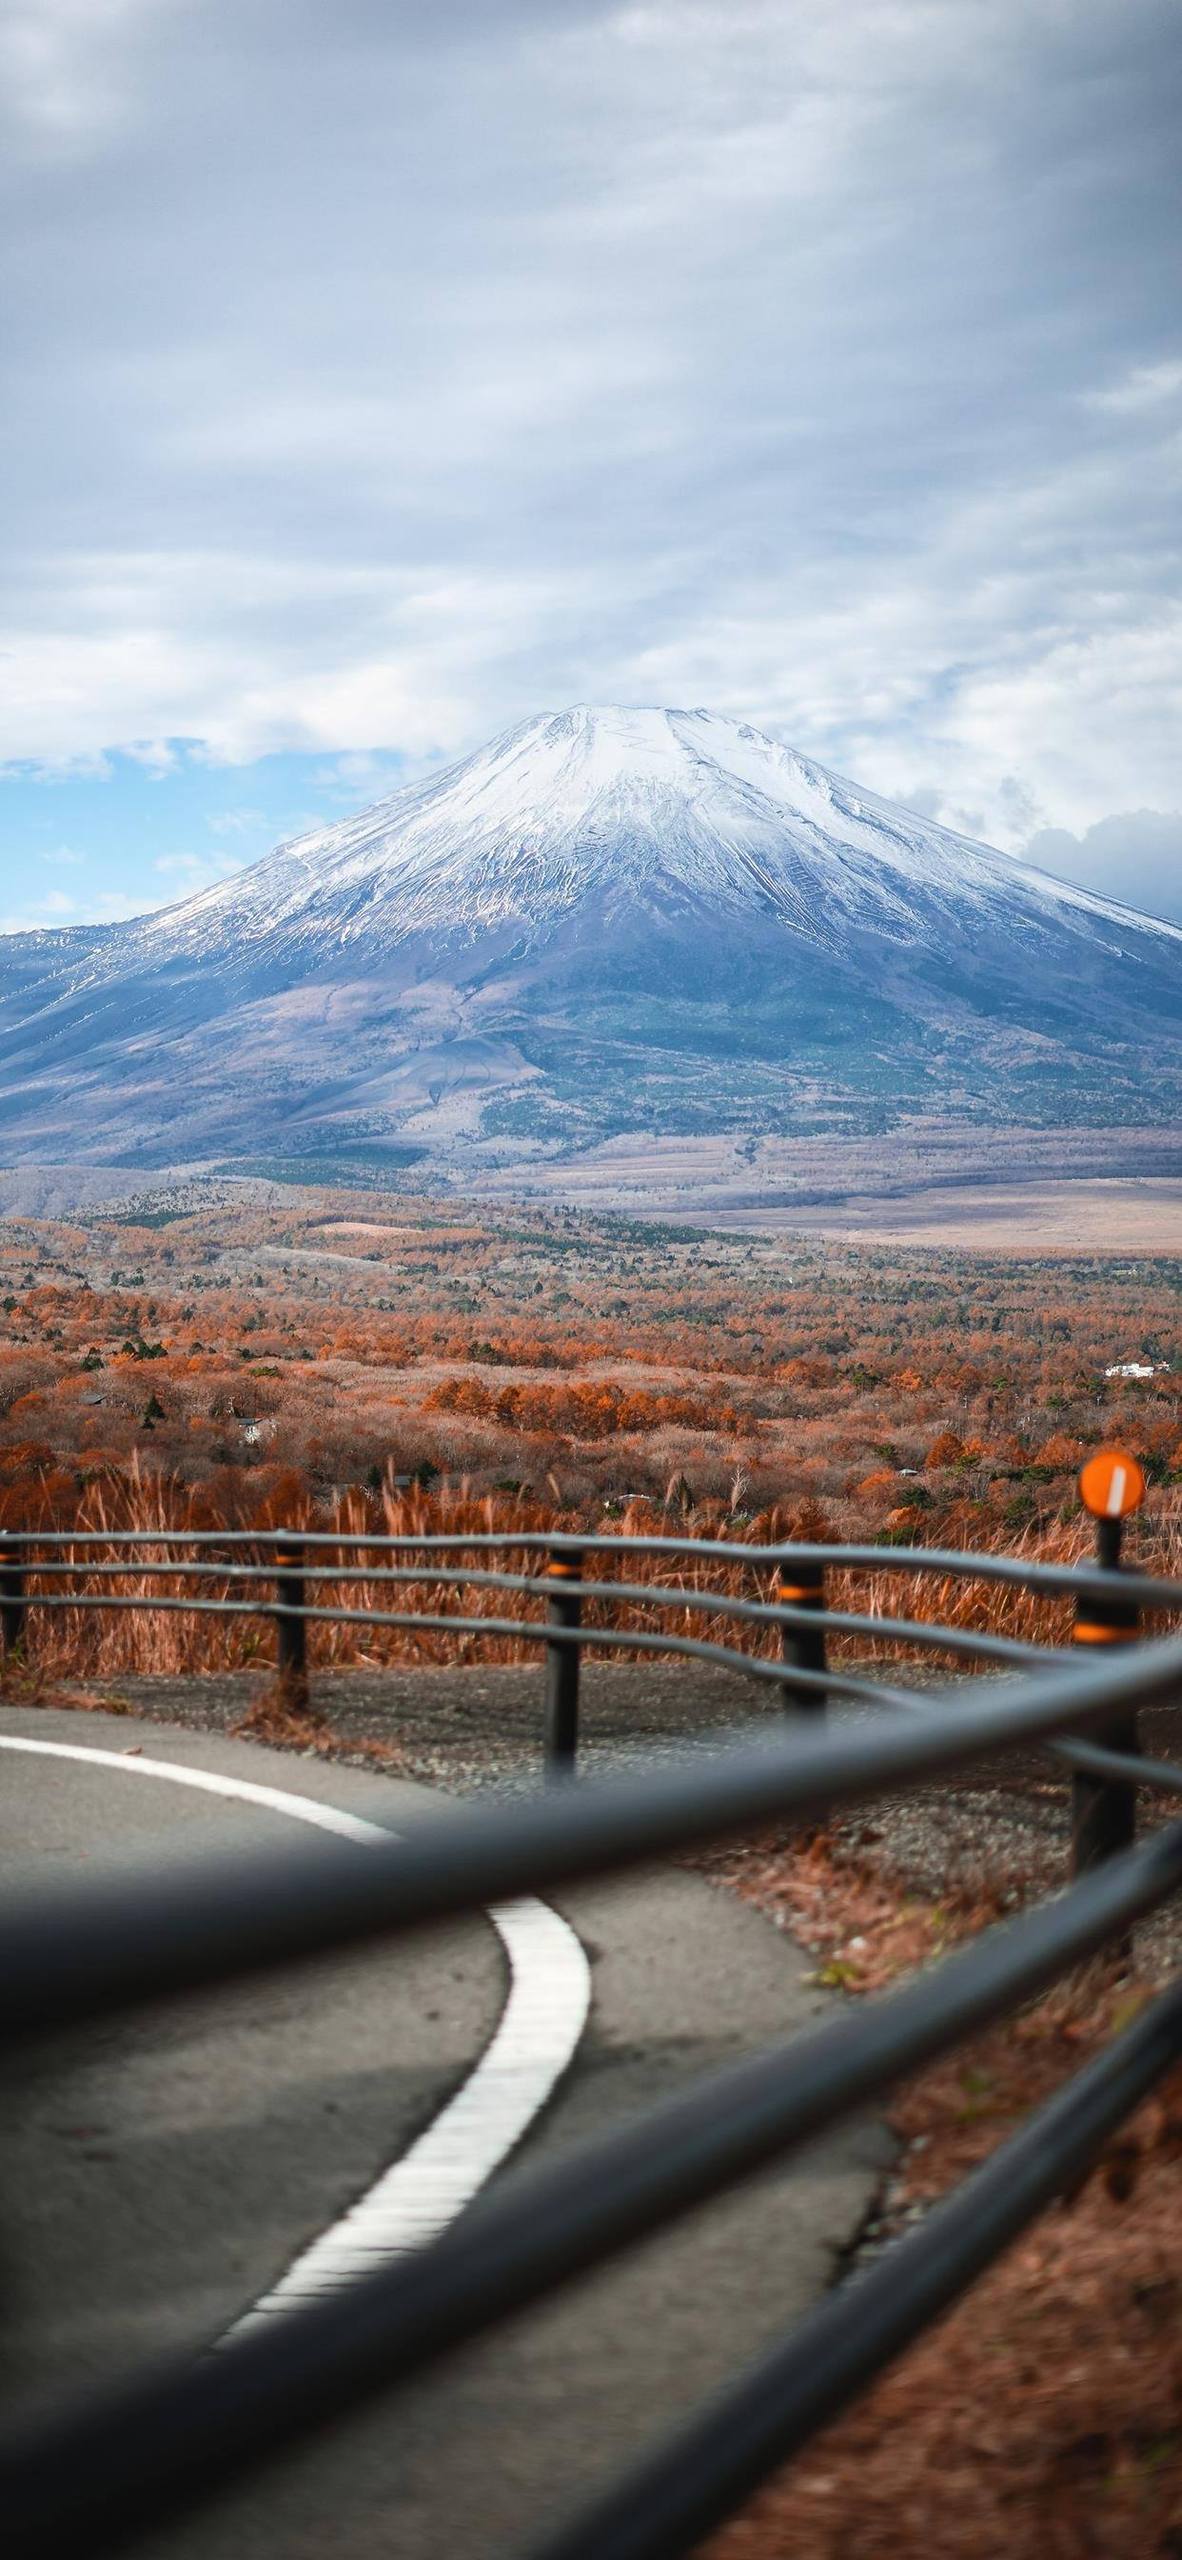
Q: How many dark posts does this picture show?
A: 5